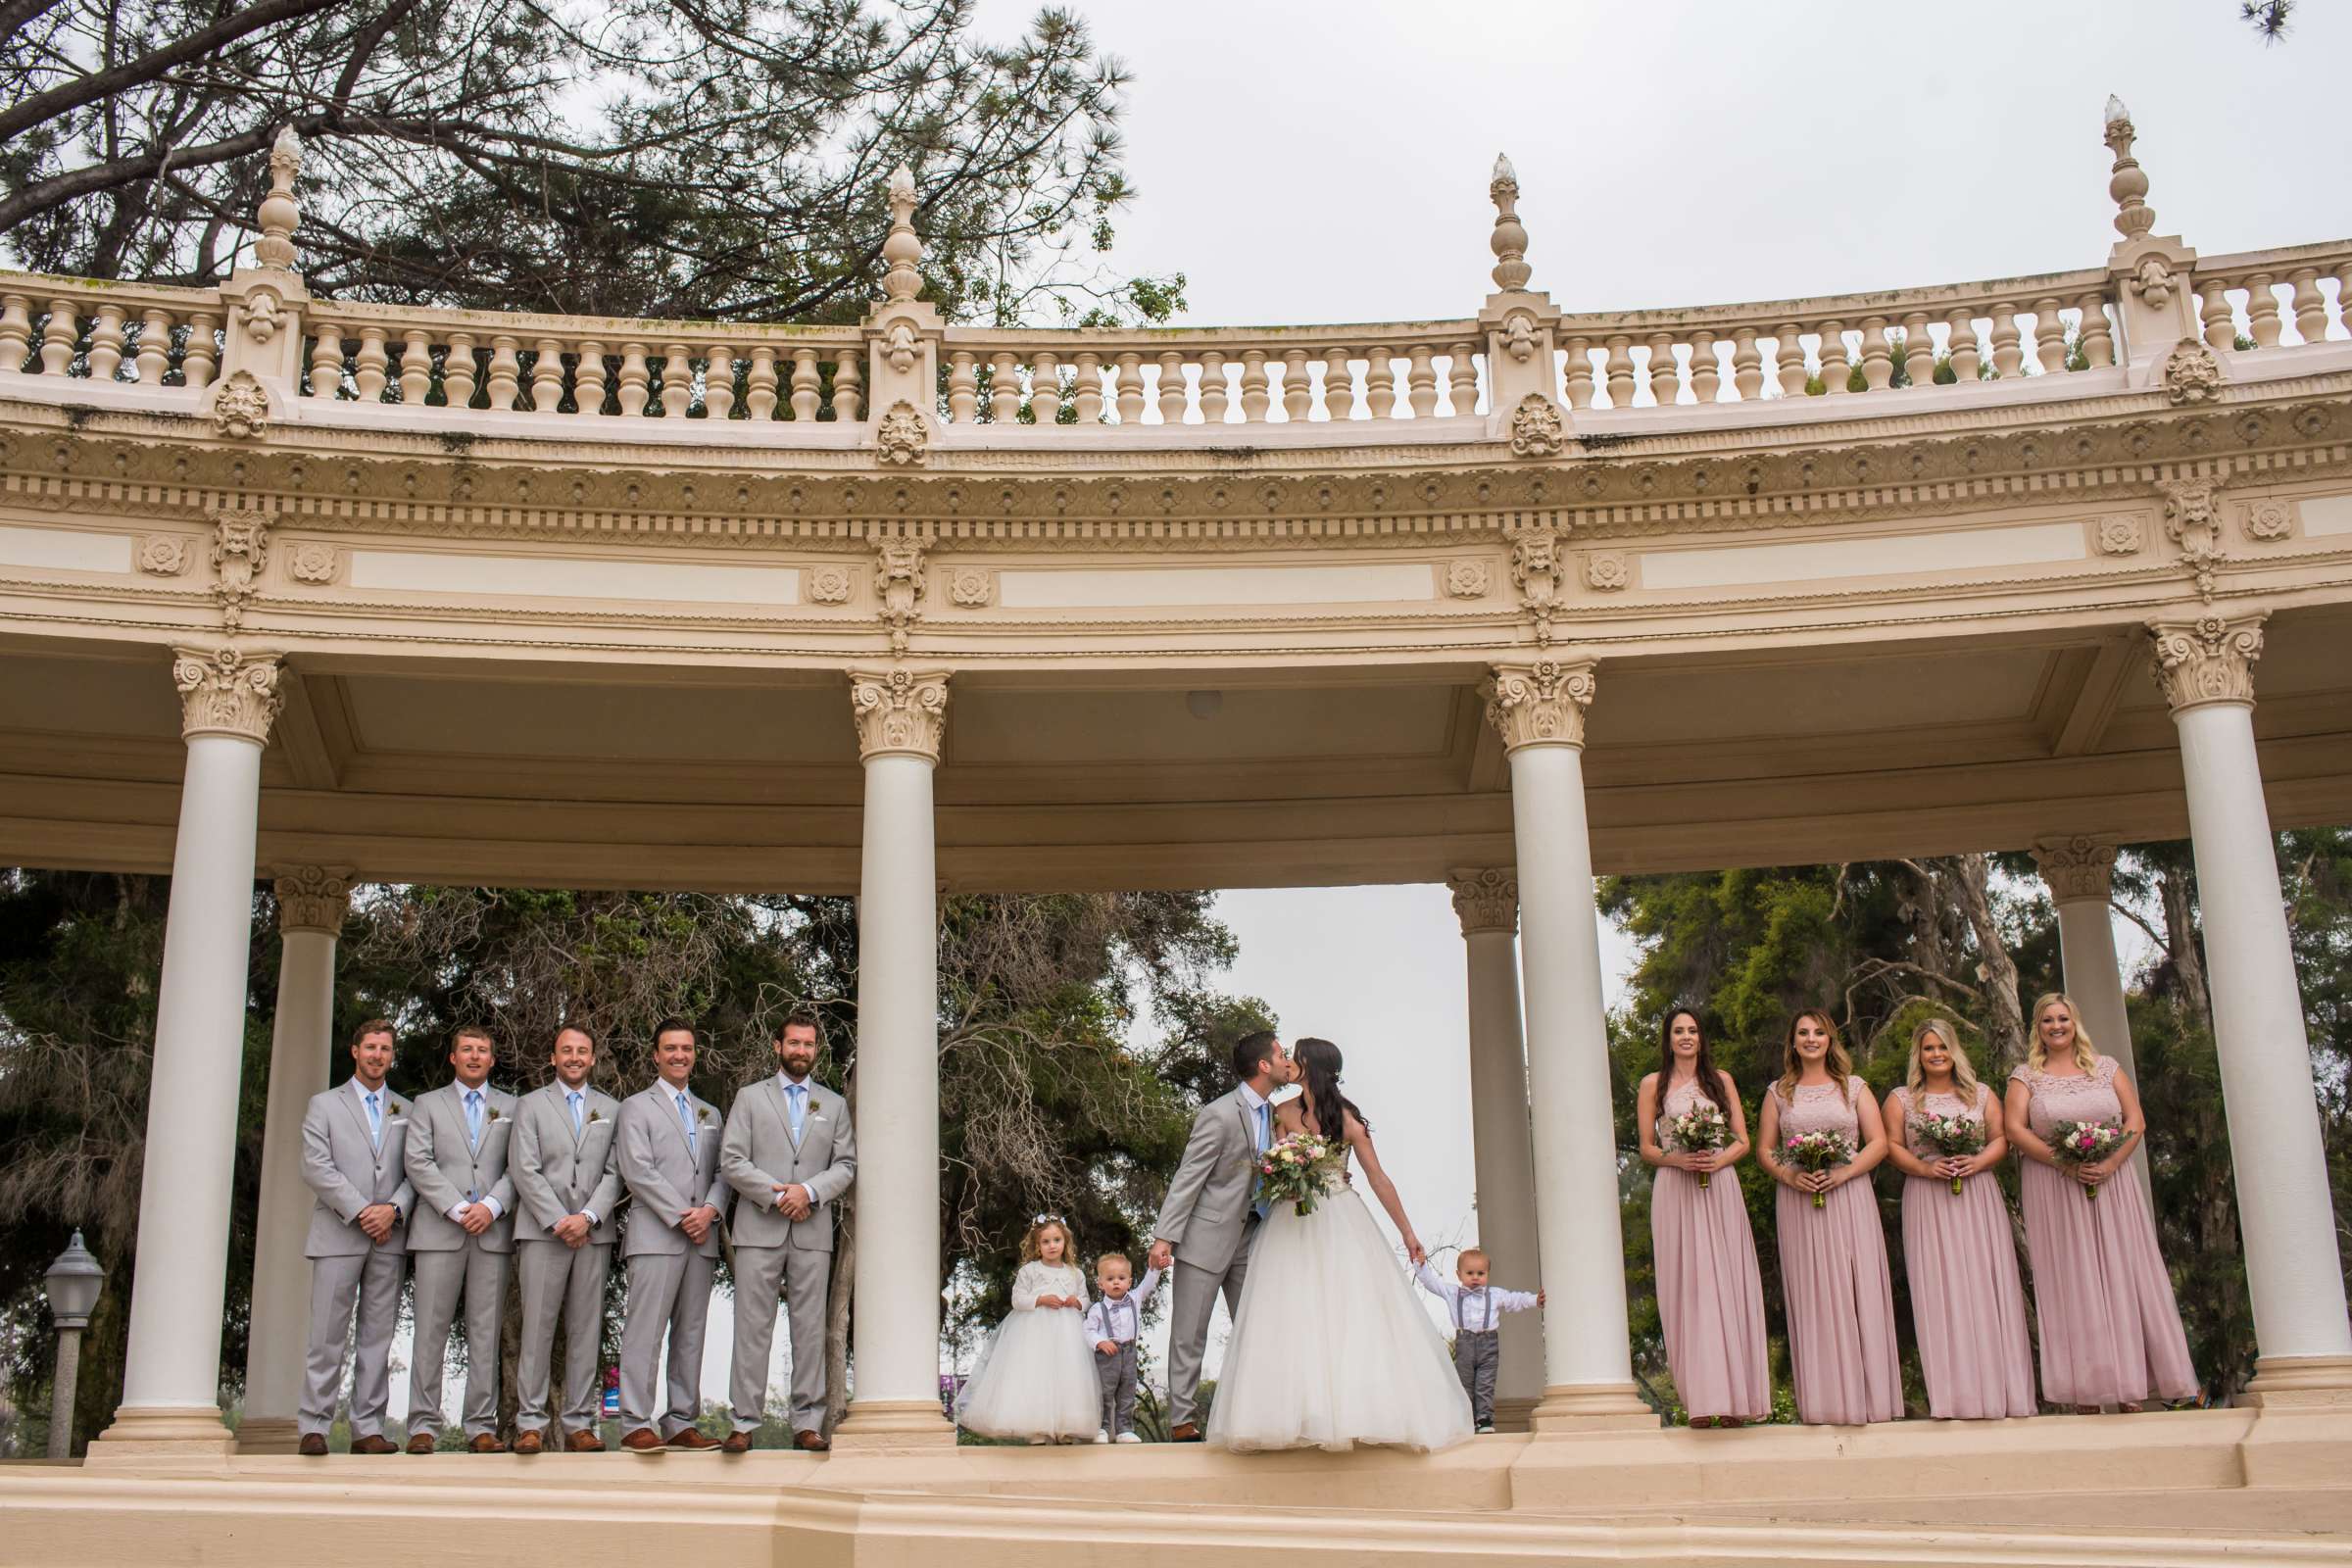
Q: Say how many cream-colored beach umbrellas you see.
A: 0